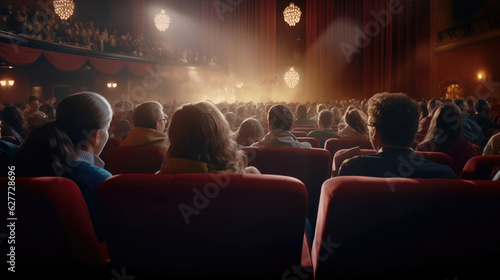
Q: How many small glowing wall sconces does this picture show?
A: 3